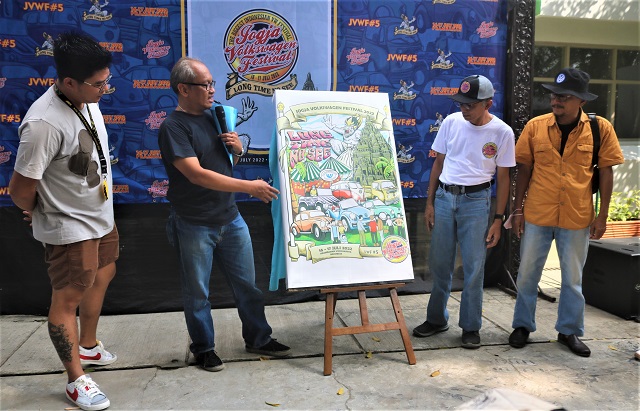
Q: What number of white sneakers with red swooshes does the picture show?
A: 2